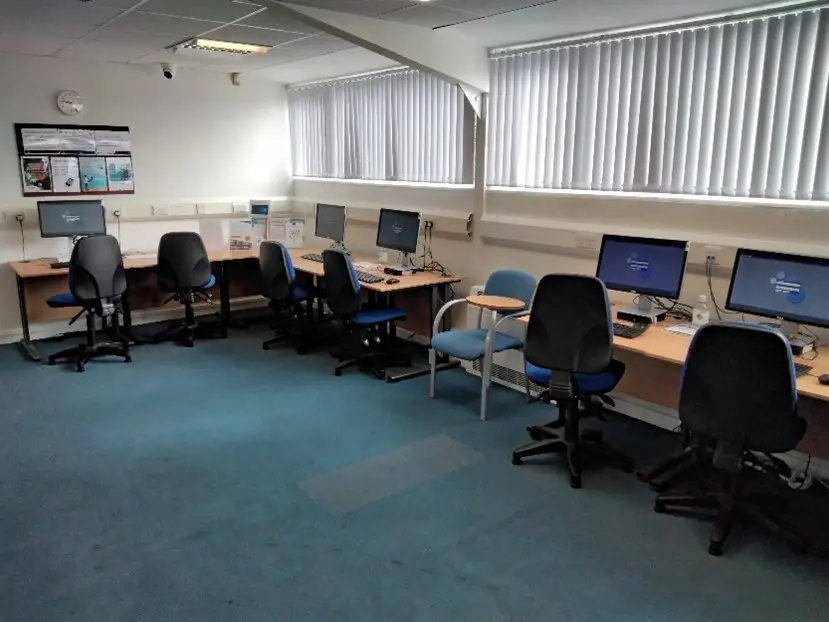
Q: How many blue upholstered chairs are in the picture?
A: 7